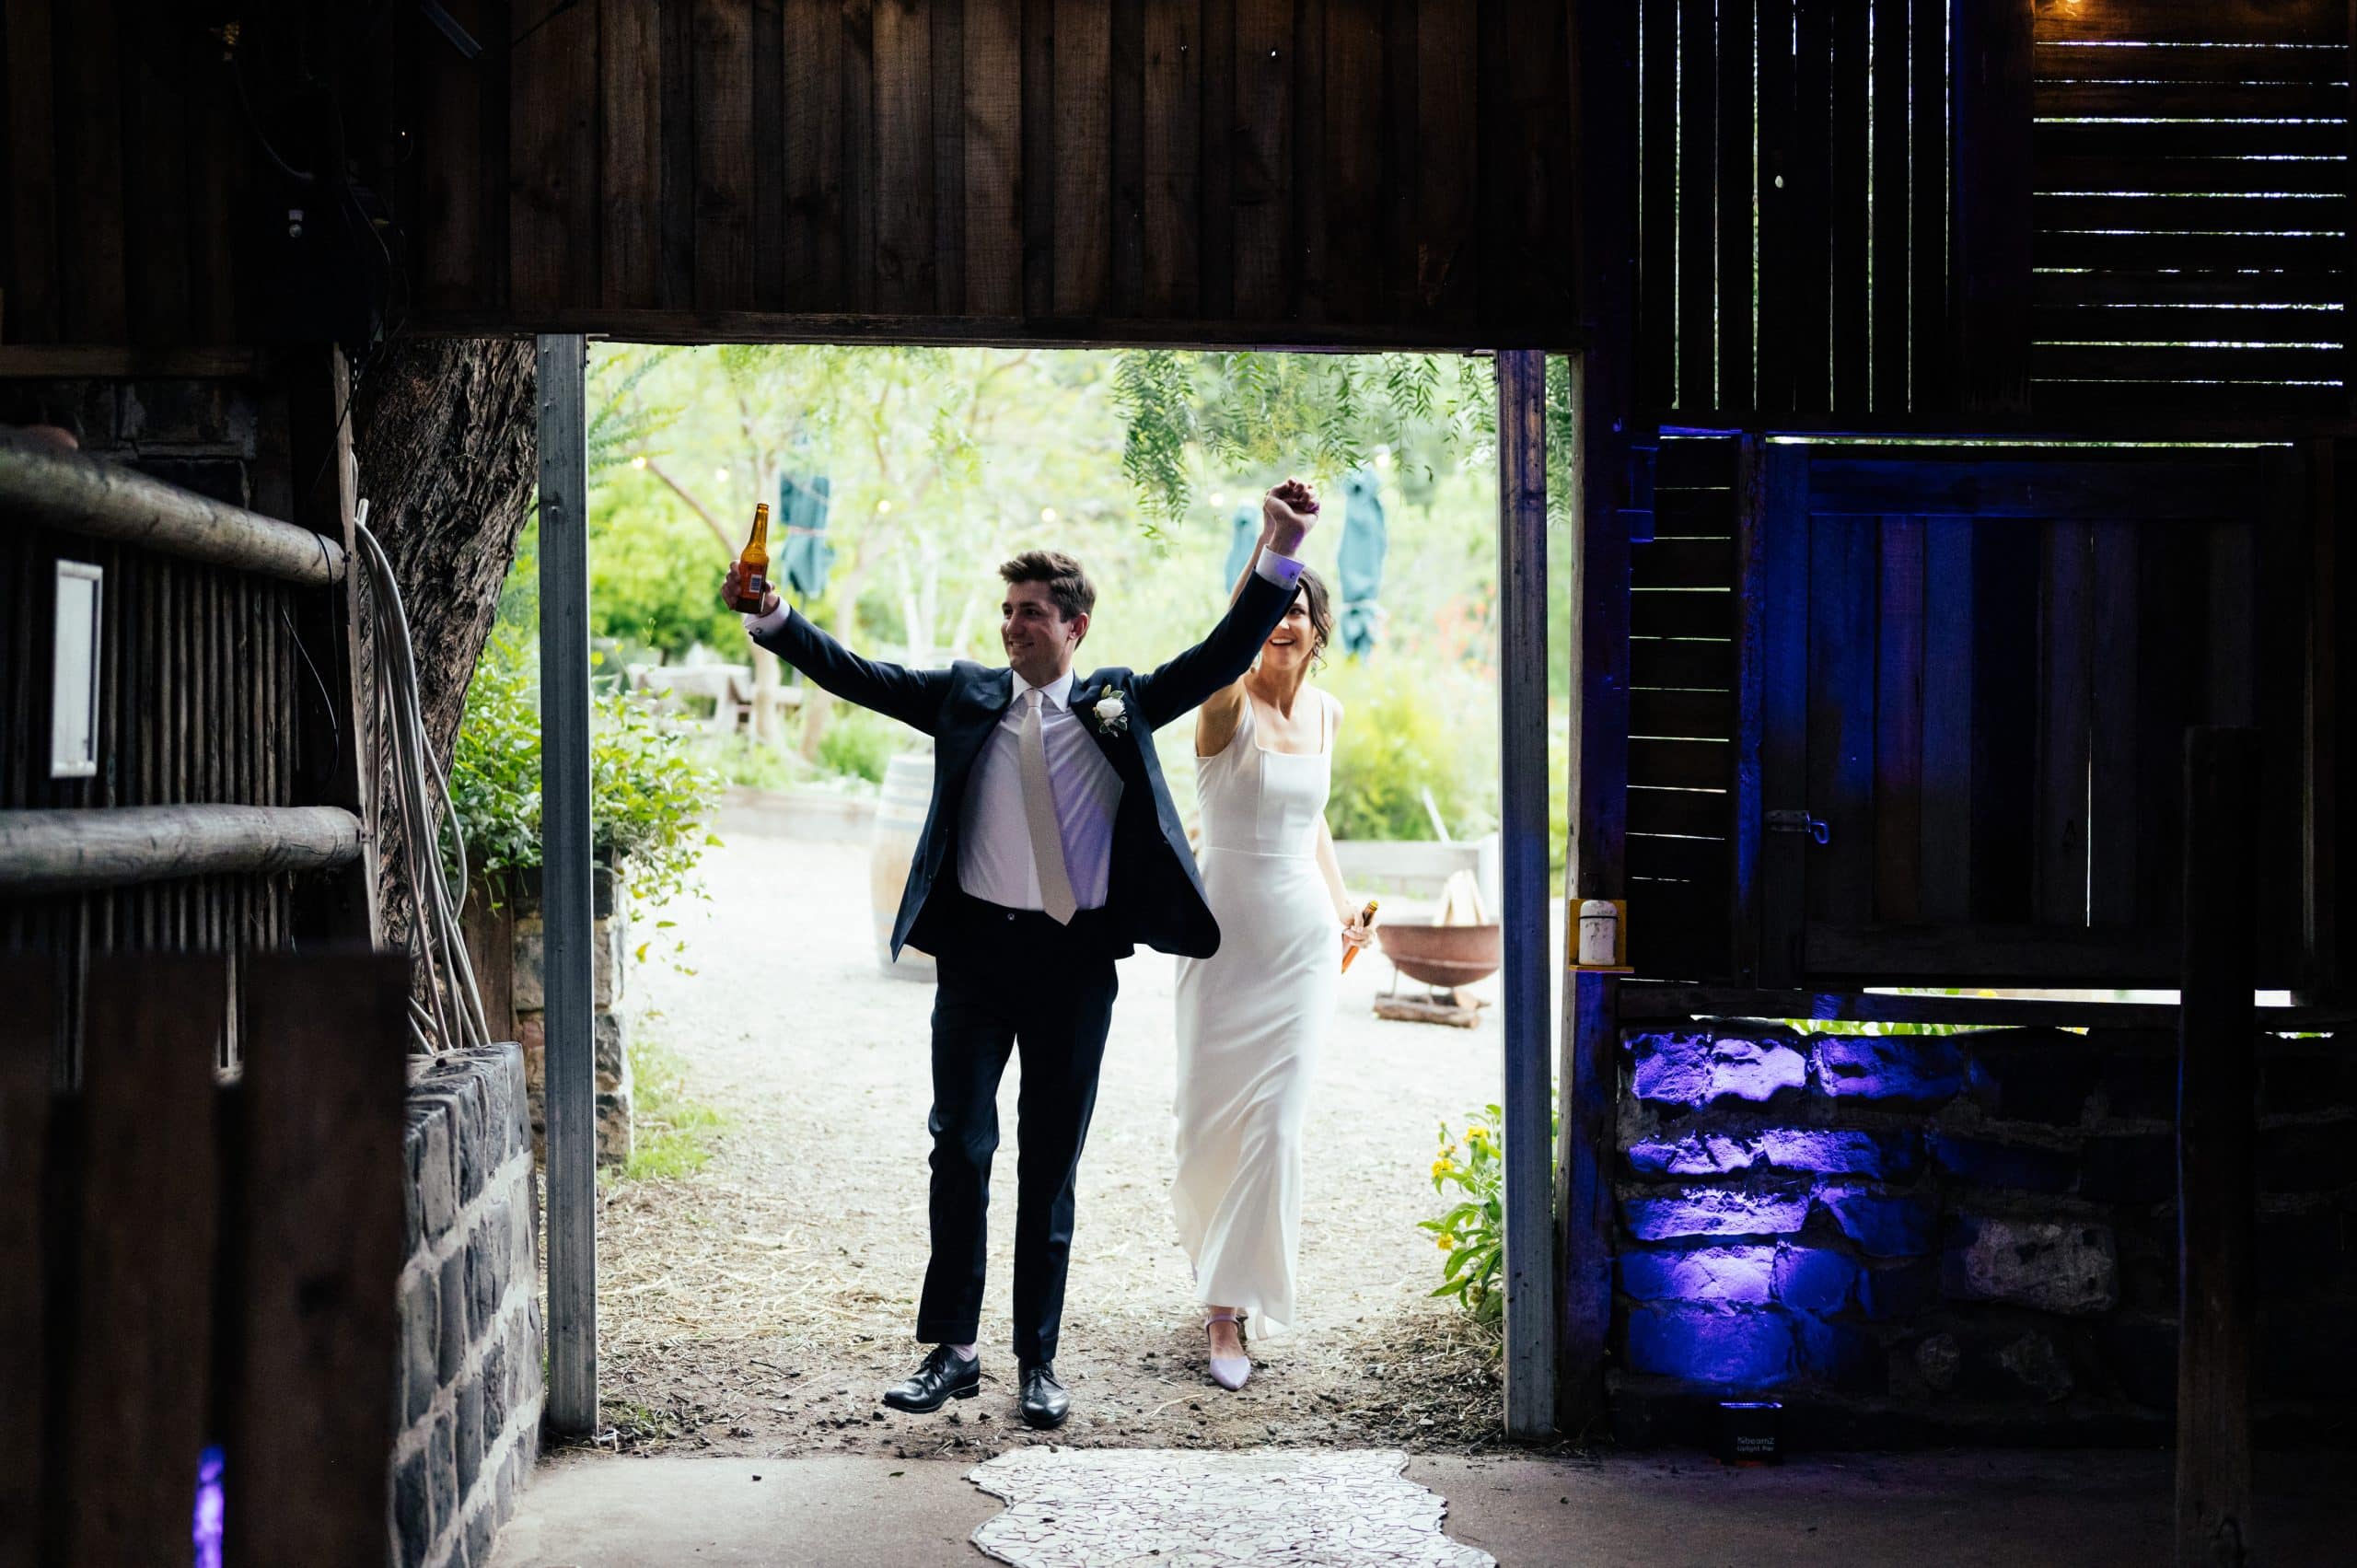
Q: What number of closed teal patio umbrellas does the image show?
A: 3